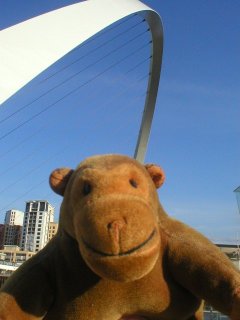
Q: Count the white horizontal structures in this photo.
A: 1